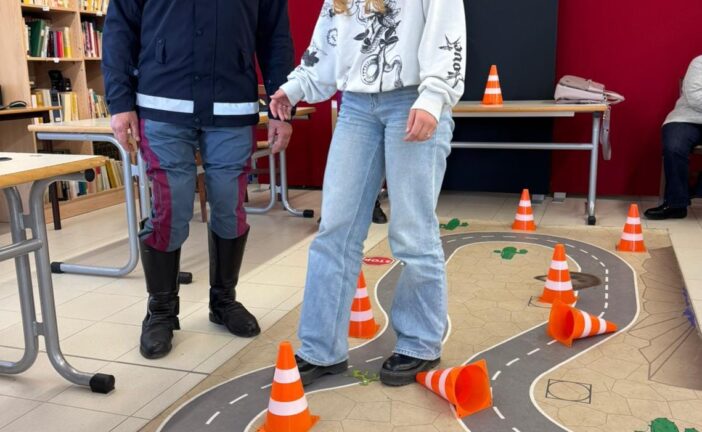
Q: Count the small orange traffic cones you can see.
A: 8